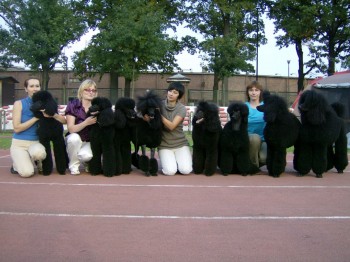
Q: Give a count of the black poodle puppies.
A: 8